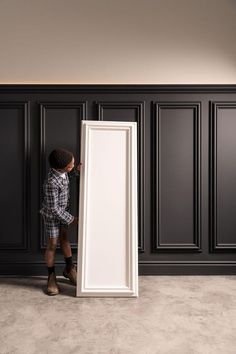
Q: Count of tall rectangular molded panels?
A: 6